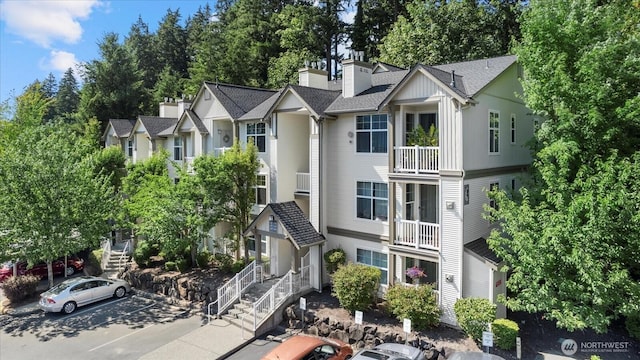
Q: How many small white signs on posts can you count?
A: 4